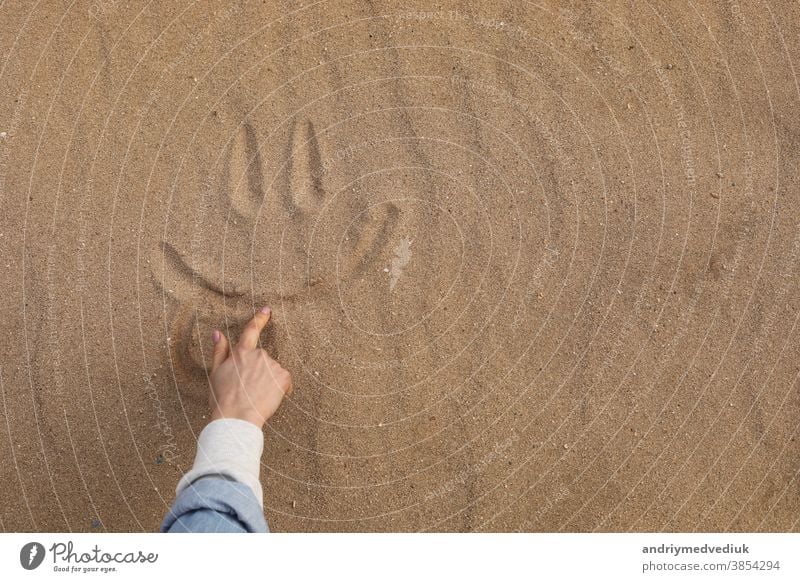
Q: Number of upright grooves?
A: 2